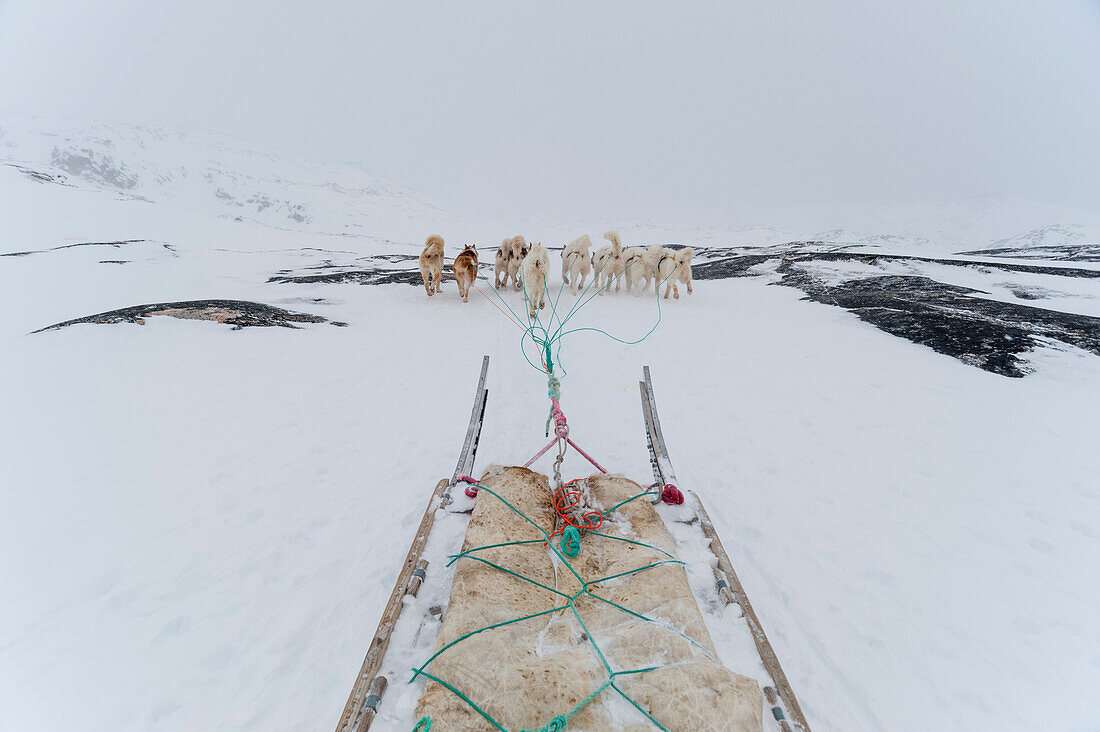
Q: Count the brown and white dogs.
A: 1